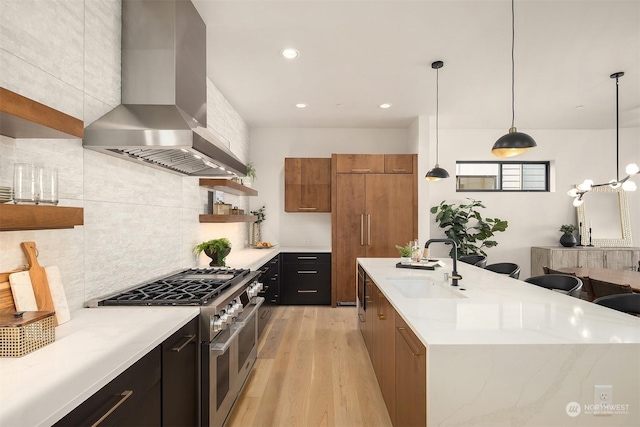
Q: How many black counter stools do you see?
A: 4